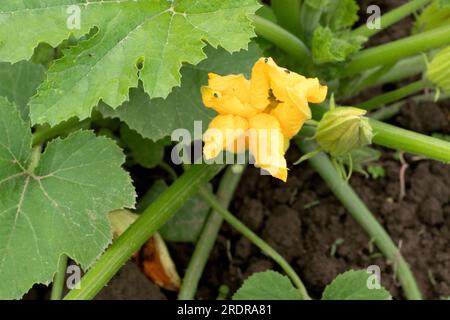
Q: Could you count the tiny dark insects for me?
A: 3